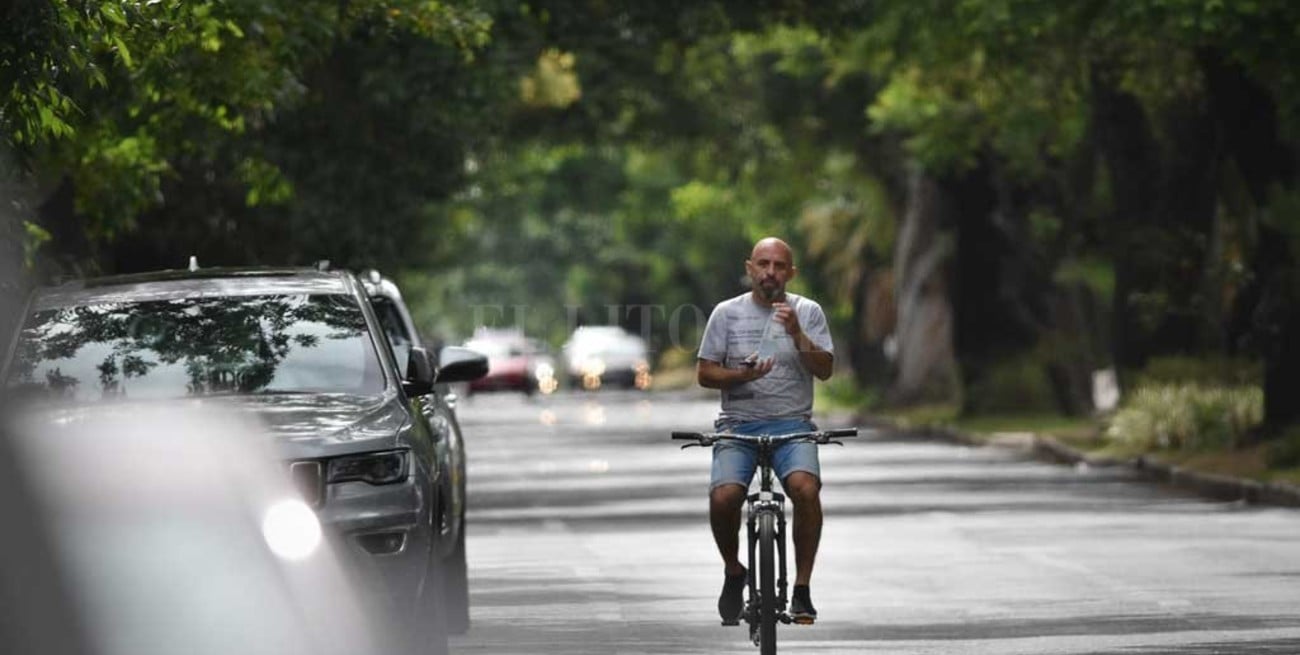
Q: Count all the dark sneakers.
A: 2